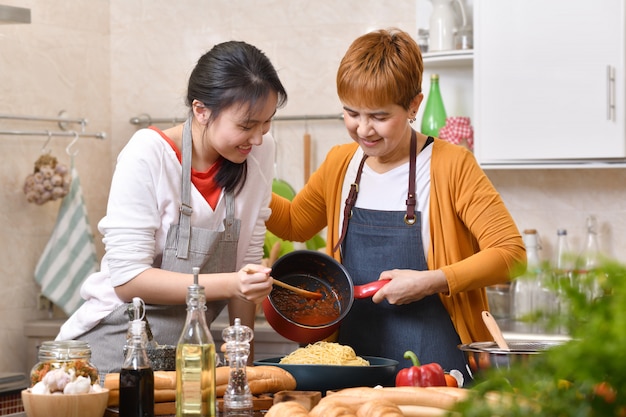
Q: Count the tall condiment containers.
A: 3